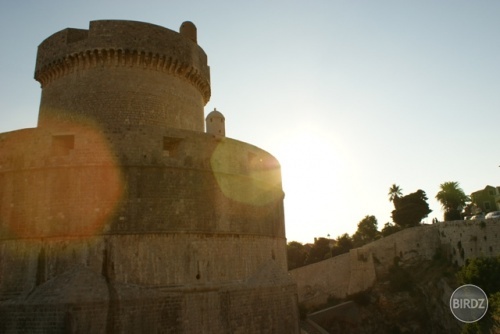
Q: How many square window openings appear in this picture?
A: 2